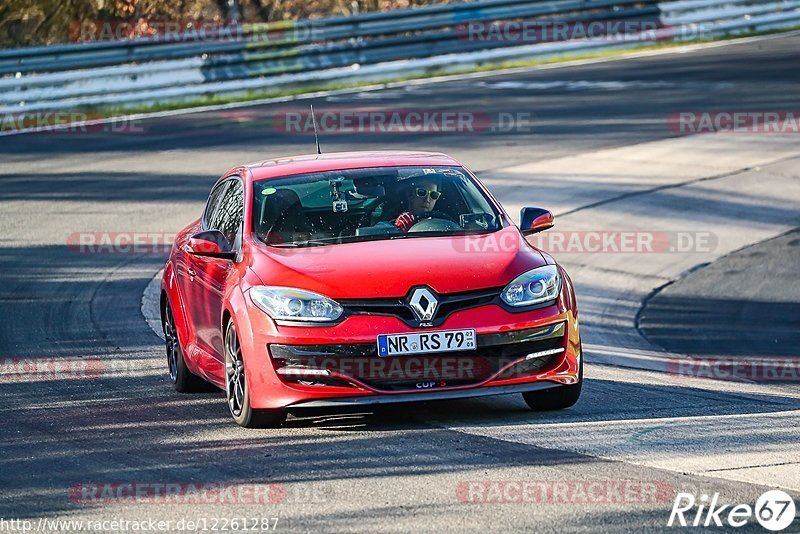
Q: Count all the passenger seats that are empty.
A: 1